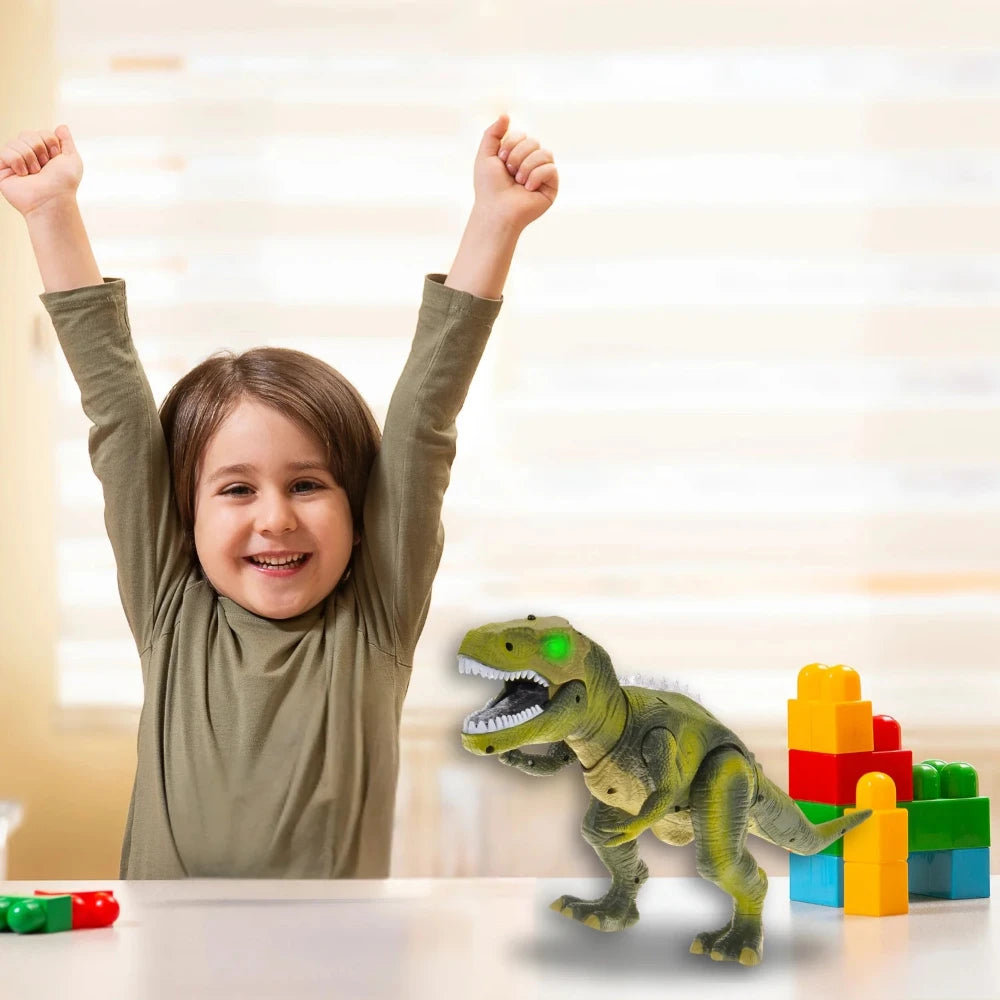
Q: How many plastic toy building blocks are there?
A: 9